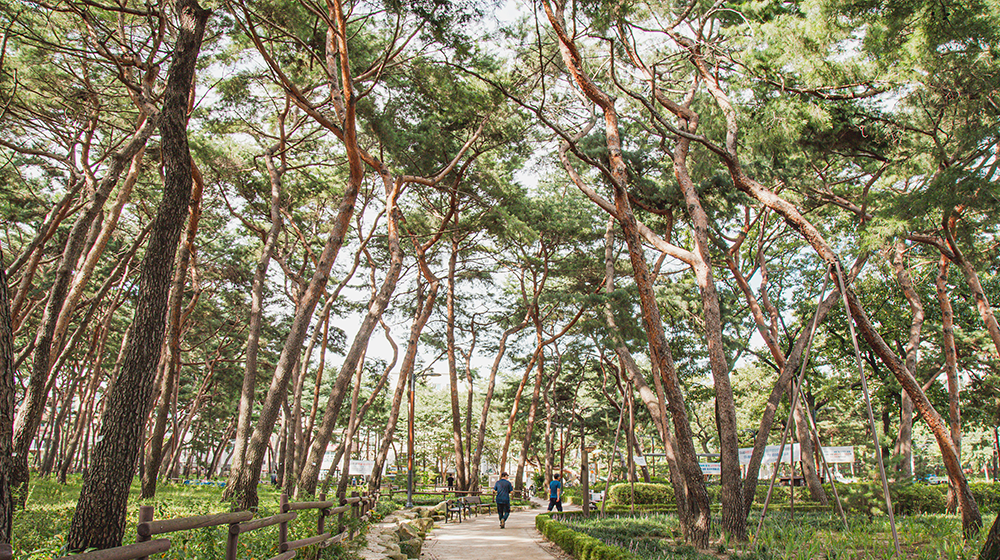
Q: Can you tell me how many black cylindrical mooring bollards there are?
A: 0